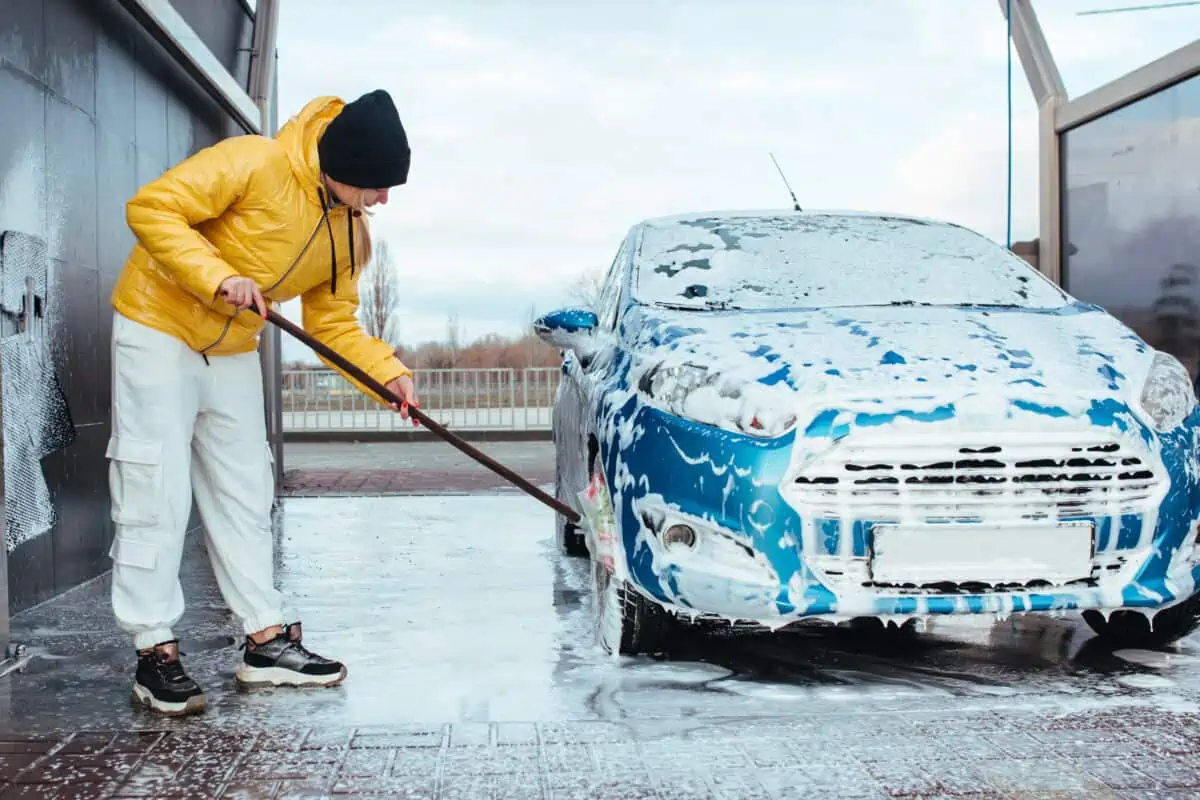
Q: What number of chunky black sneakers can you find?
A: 2